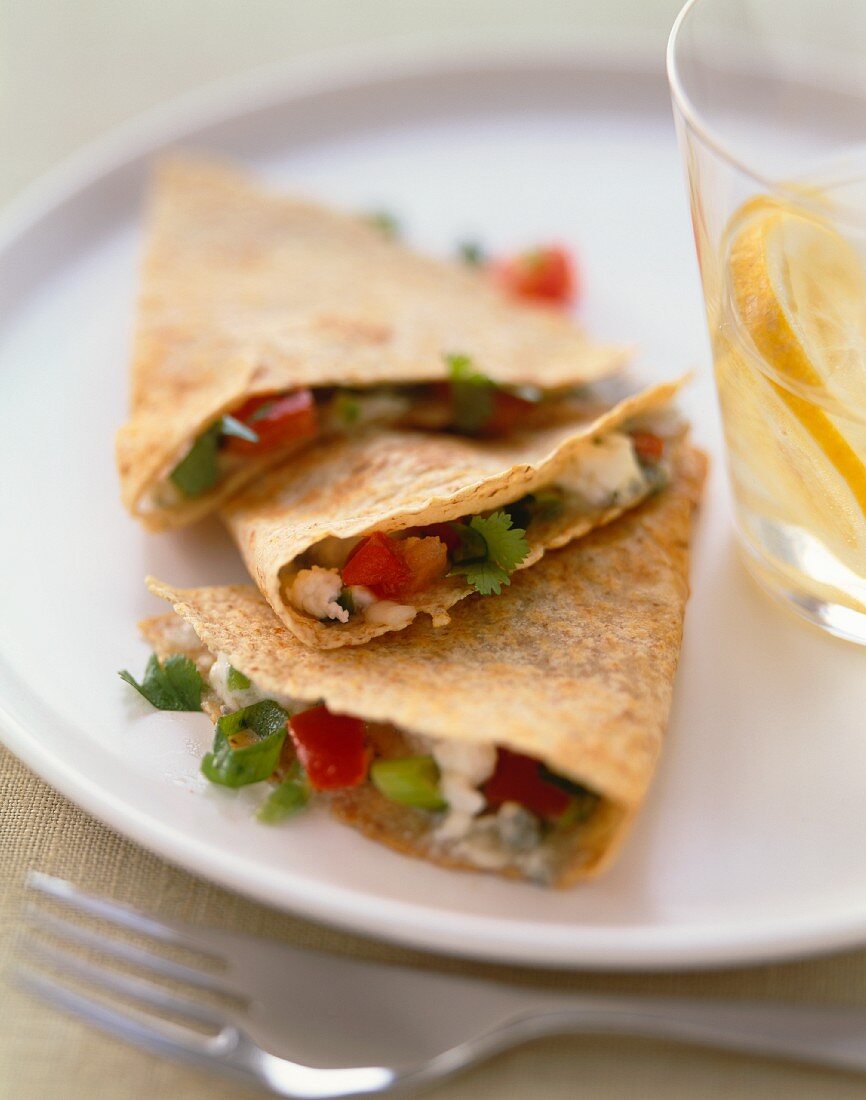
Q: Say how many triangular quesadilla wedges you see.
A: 3